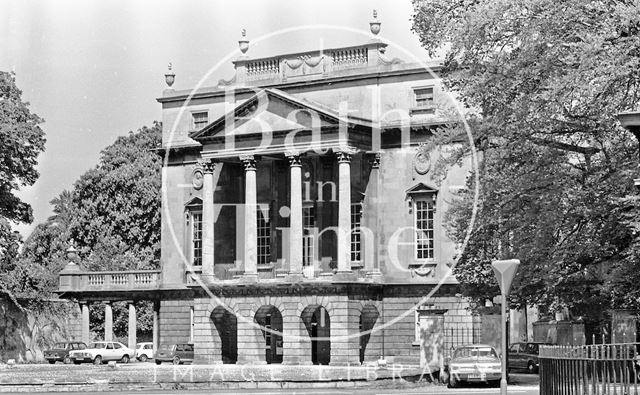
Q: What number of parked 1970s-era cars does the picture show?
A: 6